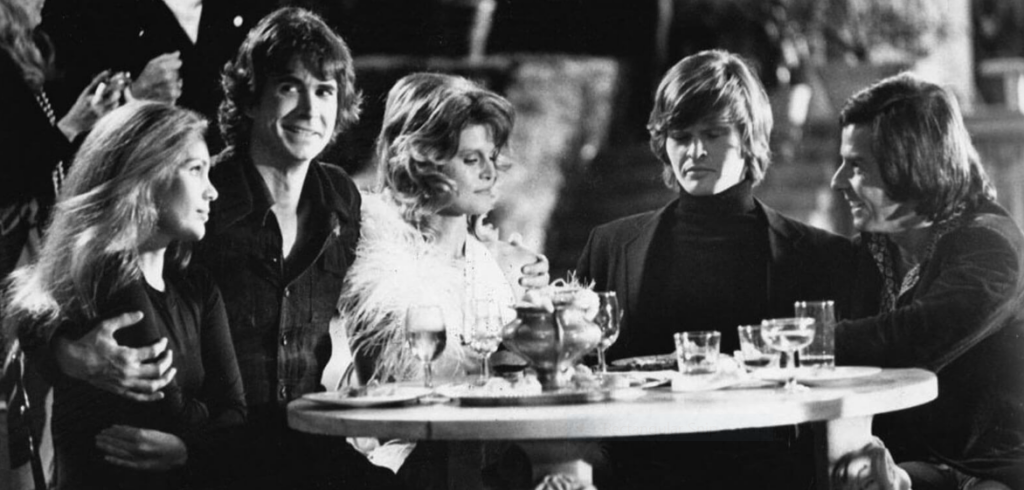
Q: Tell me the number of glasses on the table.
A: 7